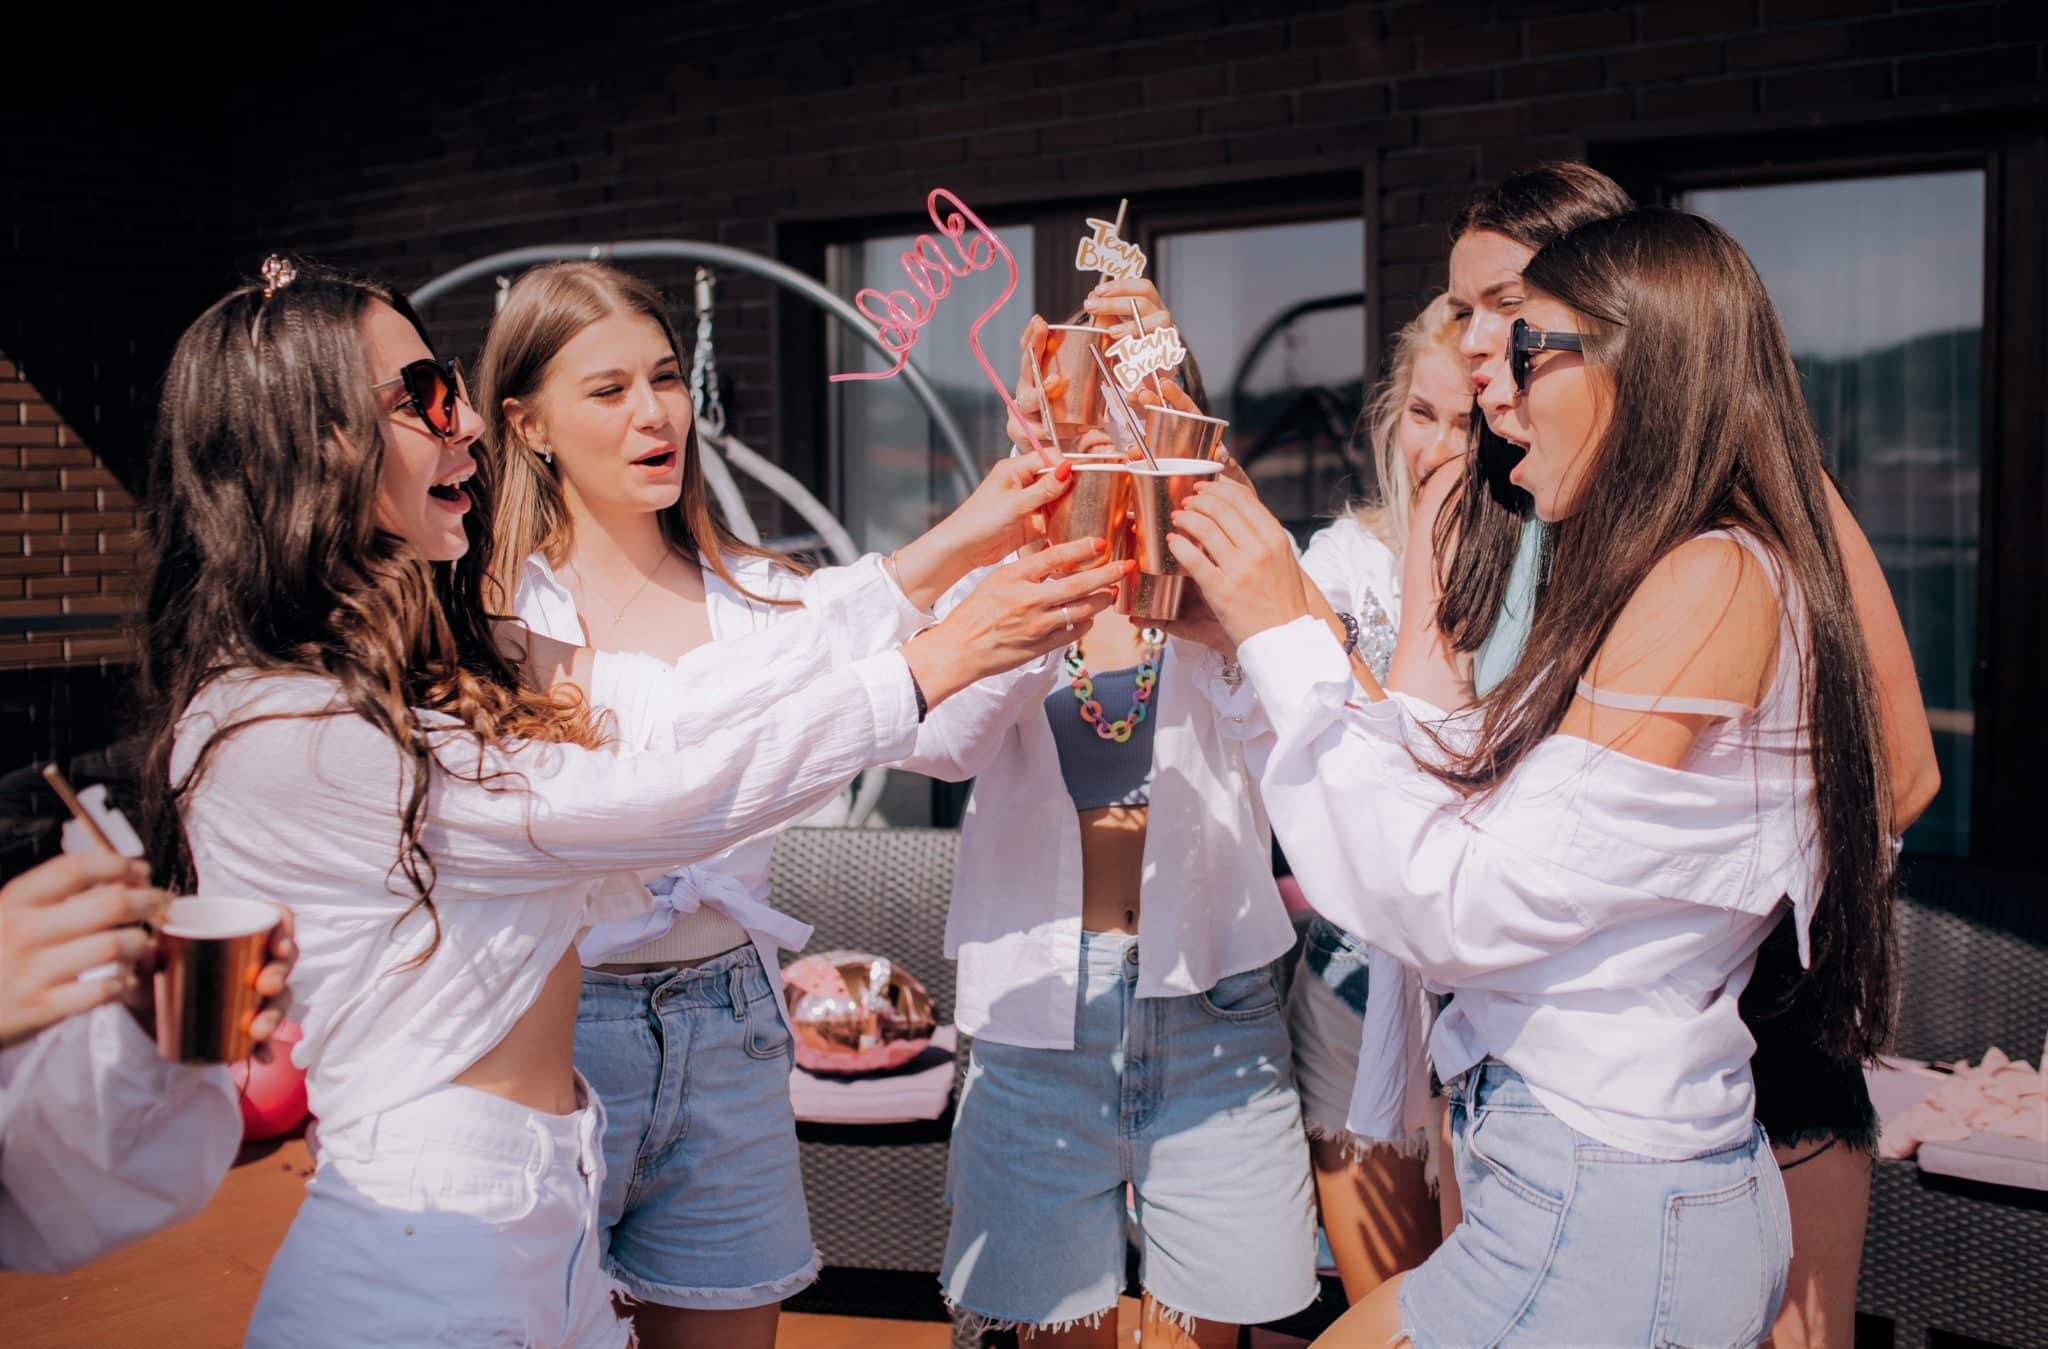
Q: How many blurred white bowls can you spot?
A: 0